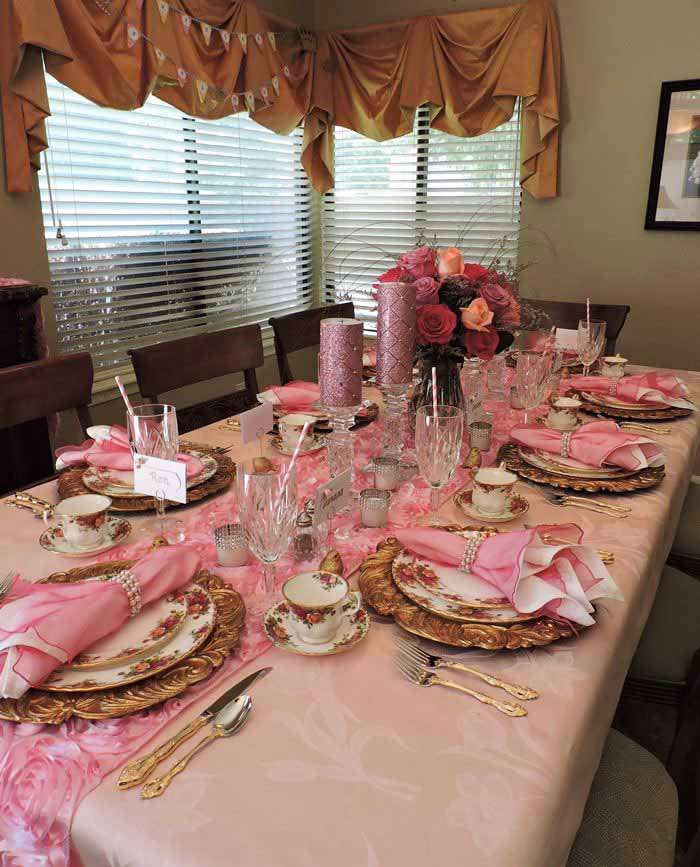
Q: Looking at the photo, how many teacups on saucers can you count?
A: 6